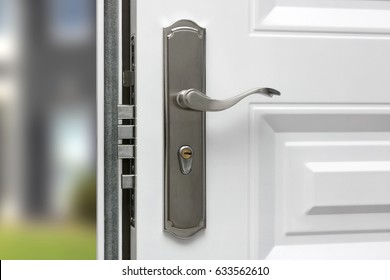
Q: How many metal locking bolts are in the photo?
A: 4